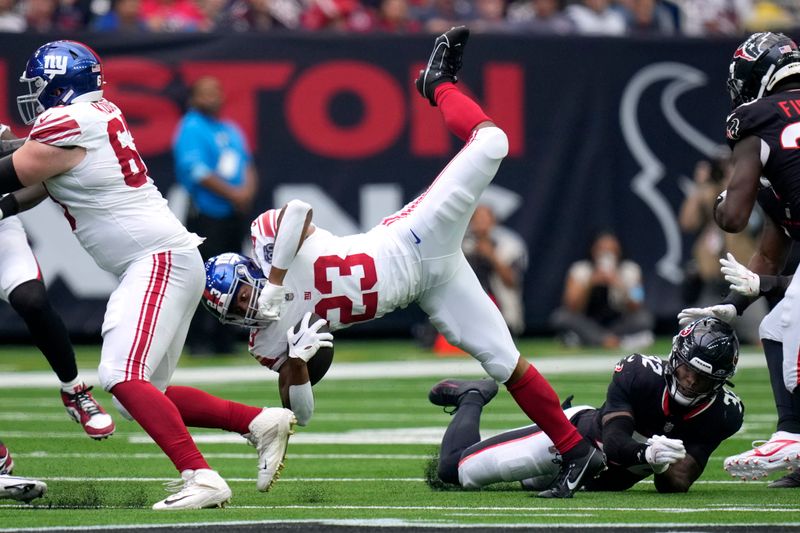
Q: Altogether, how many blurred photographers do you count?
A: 3